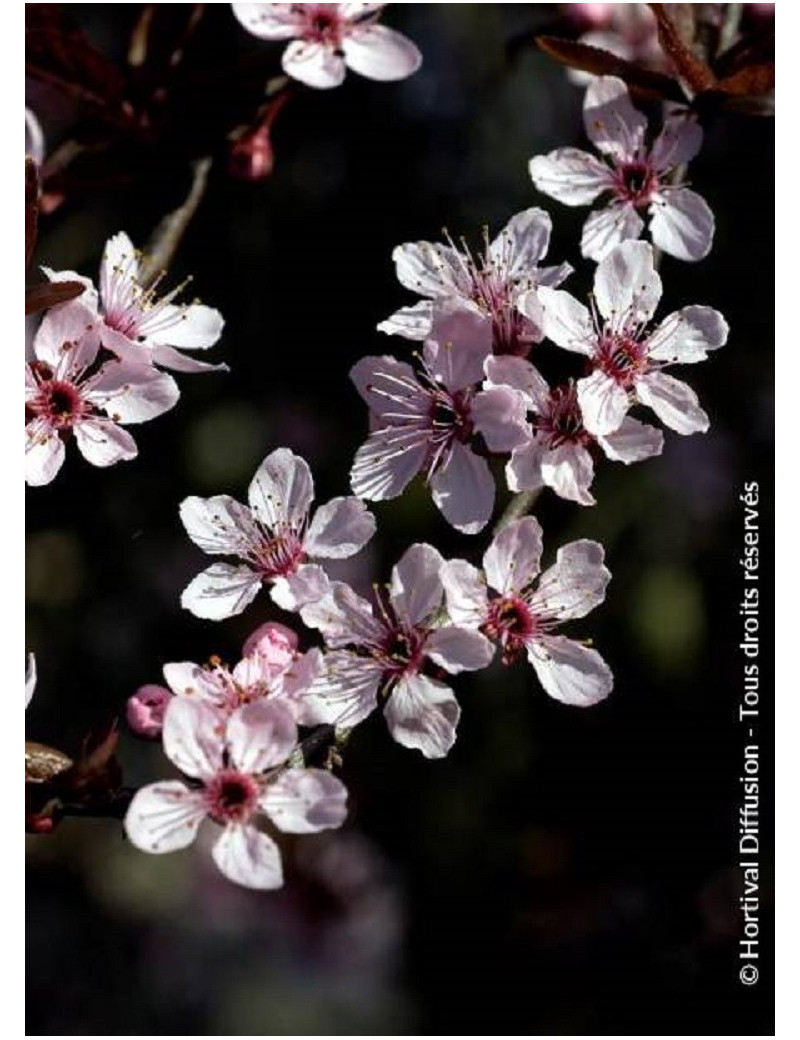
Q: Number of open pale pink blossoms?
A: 13